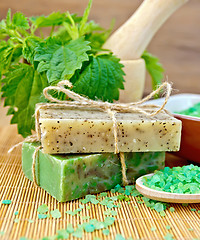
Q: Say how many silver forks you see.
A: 0